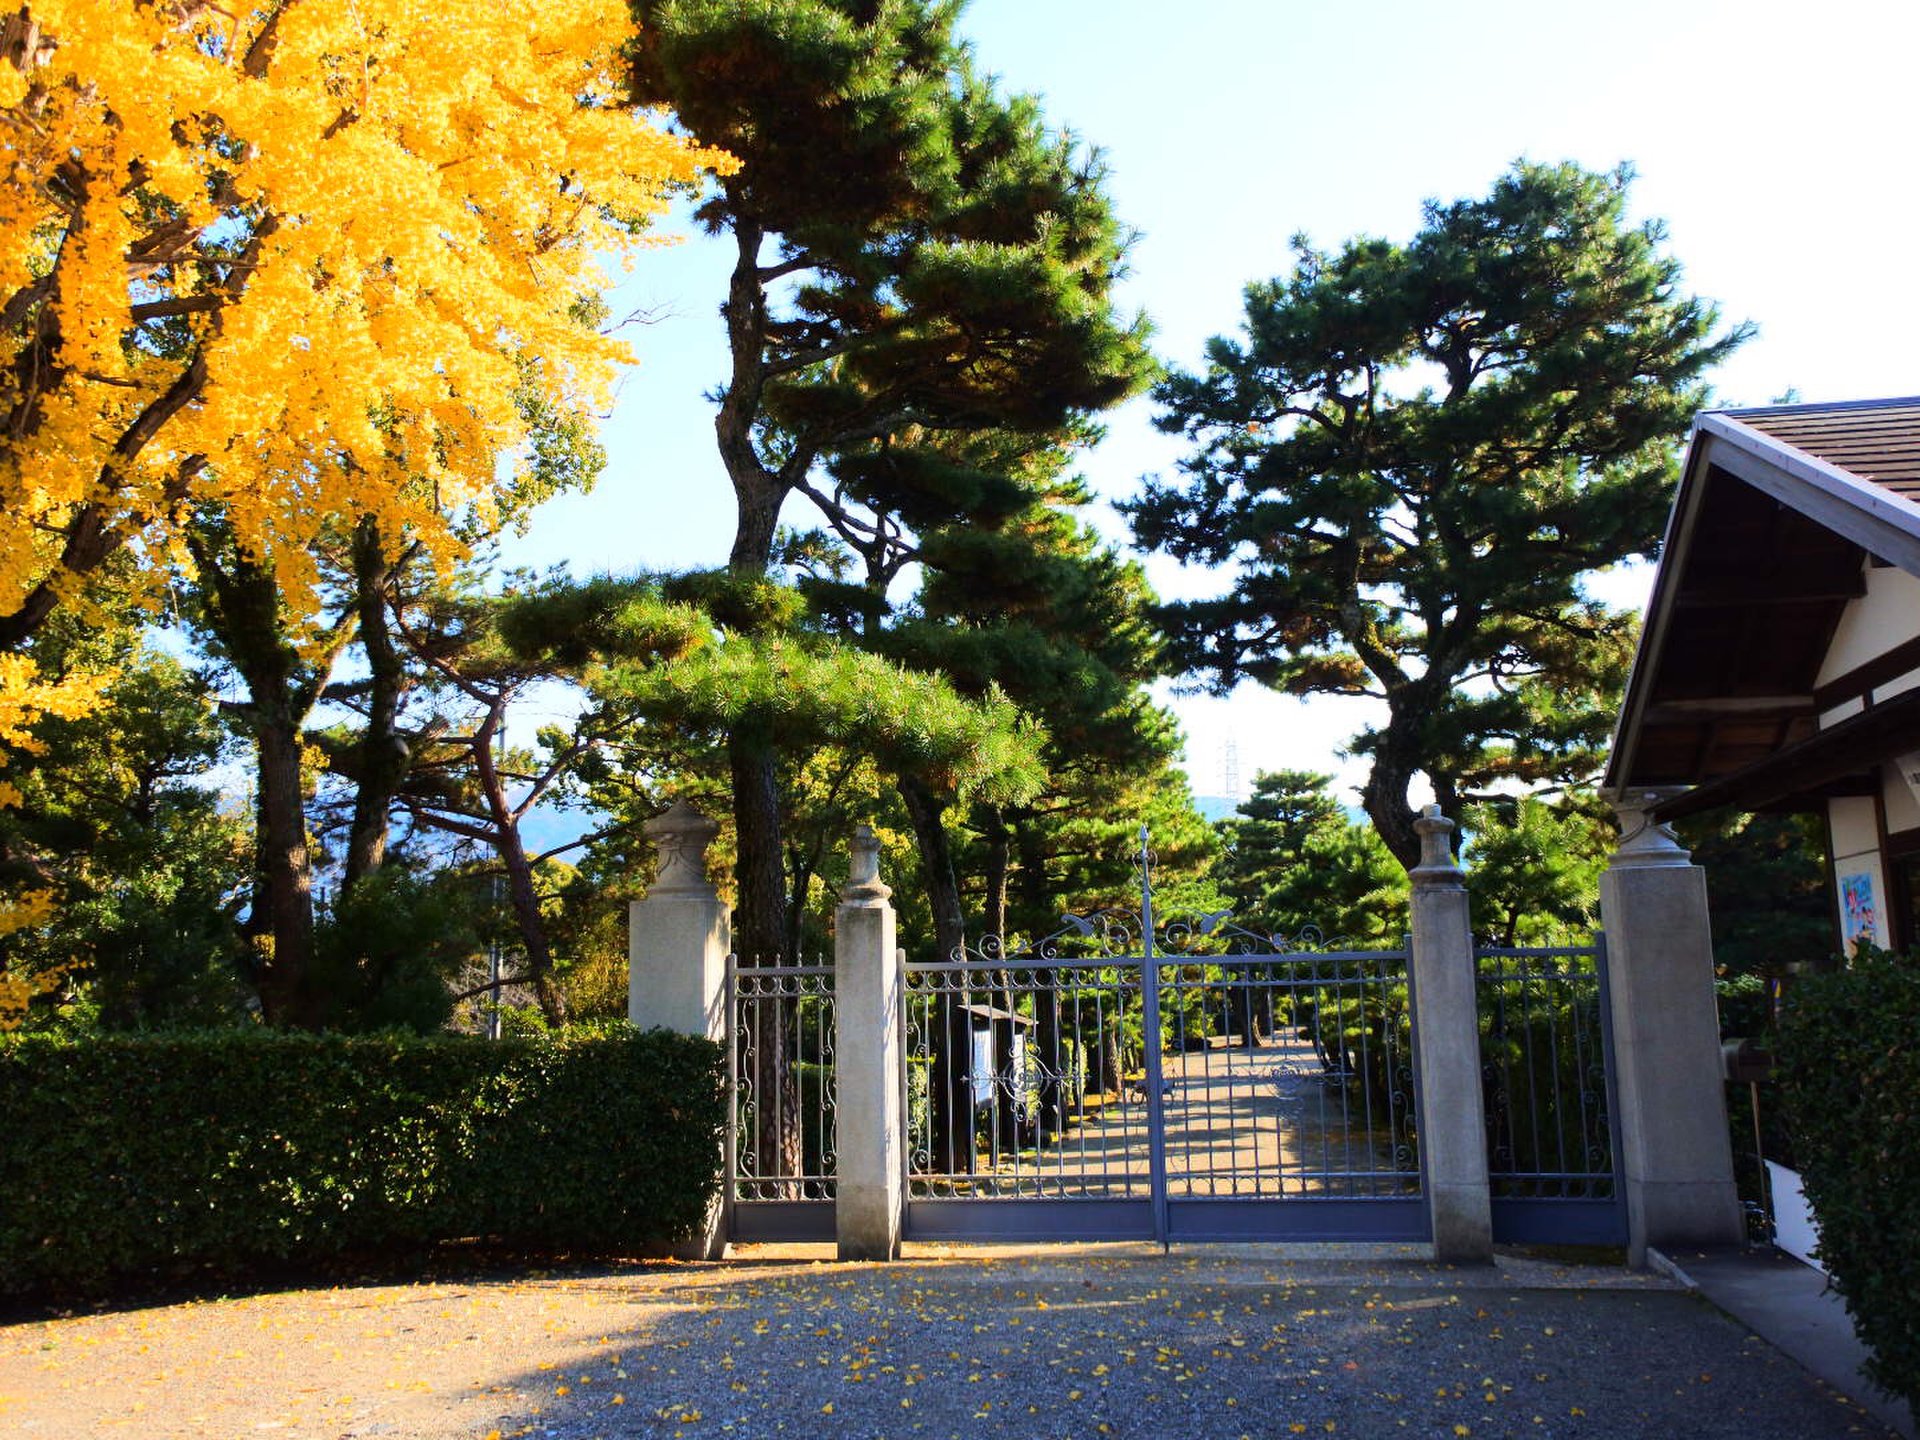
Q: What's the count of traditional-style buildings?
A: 1